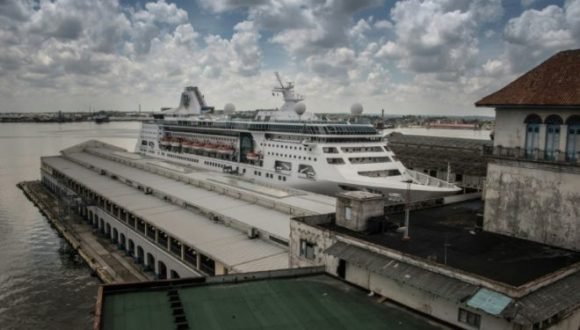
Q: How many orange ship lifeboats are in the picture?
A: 7